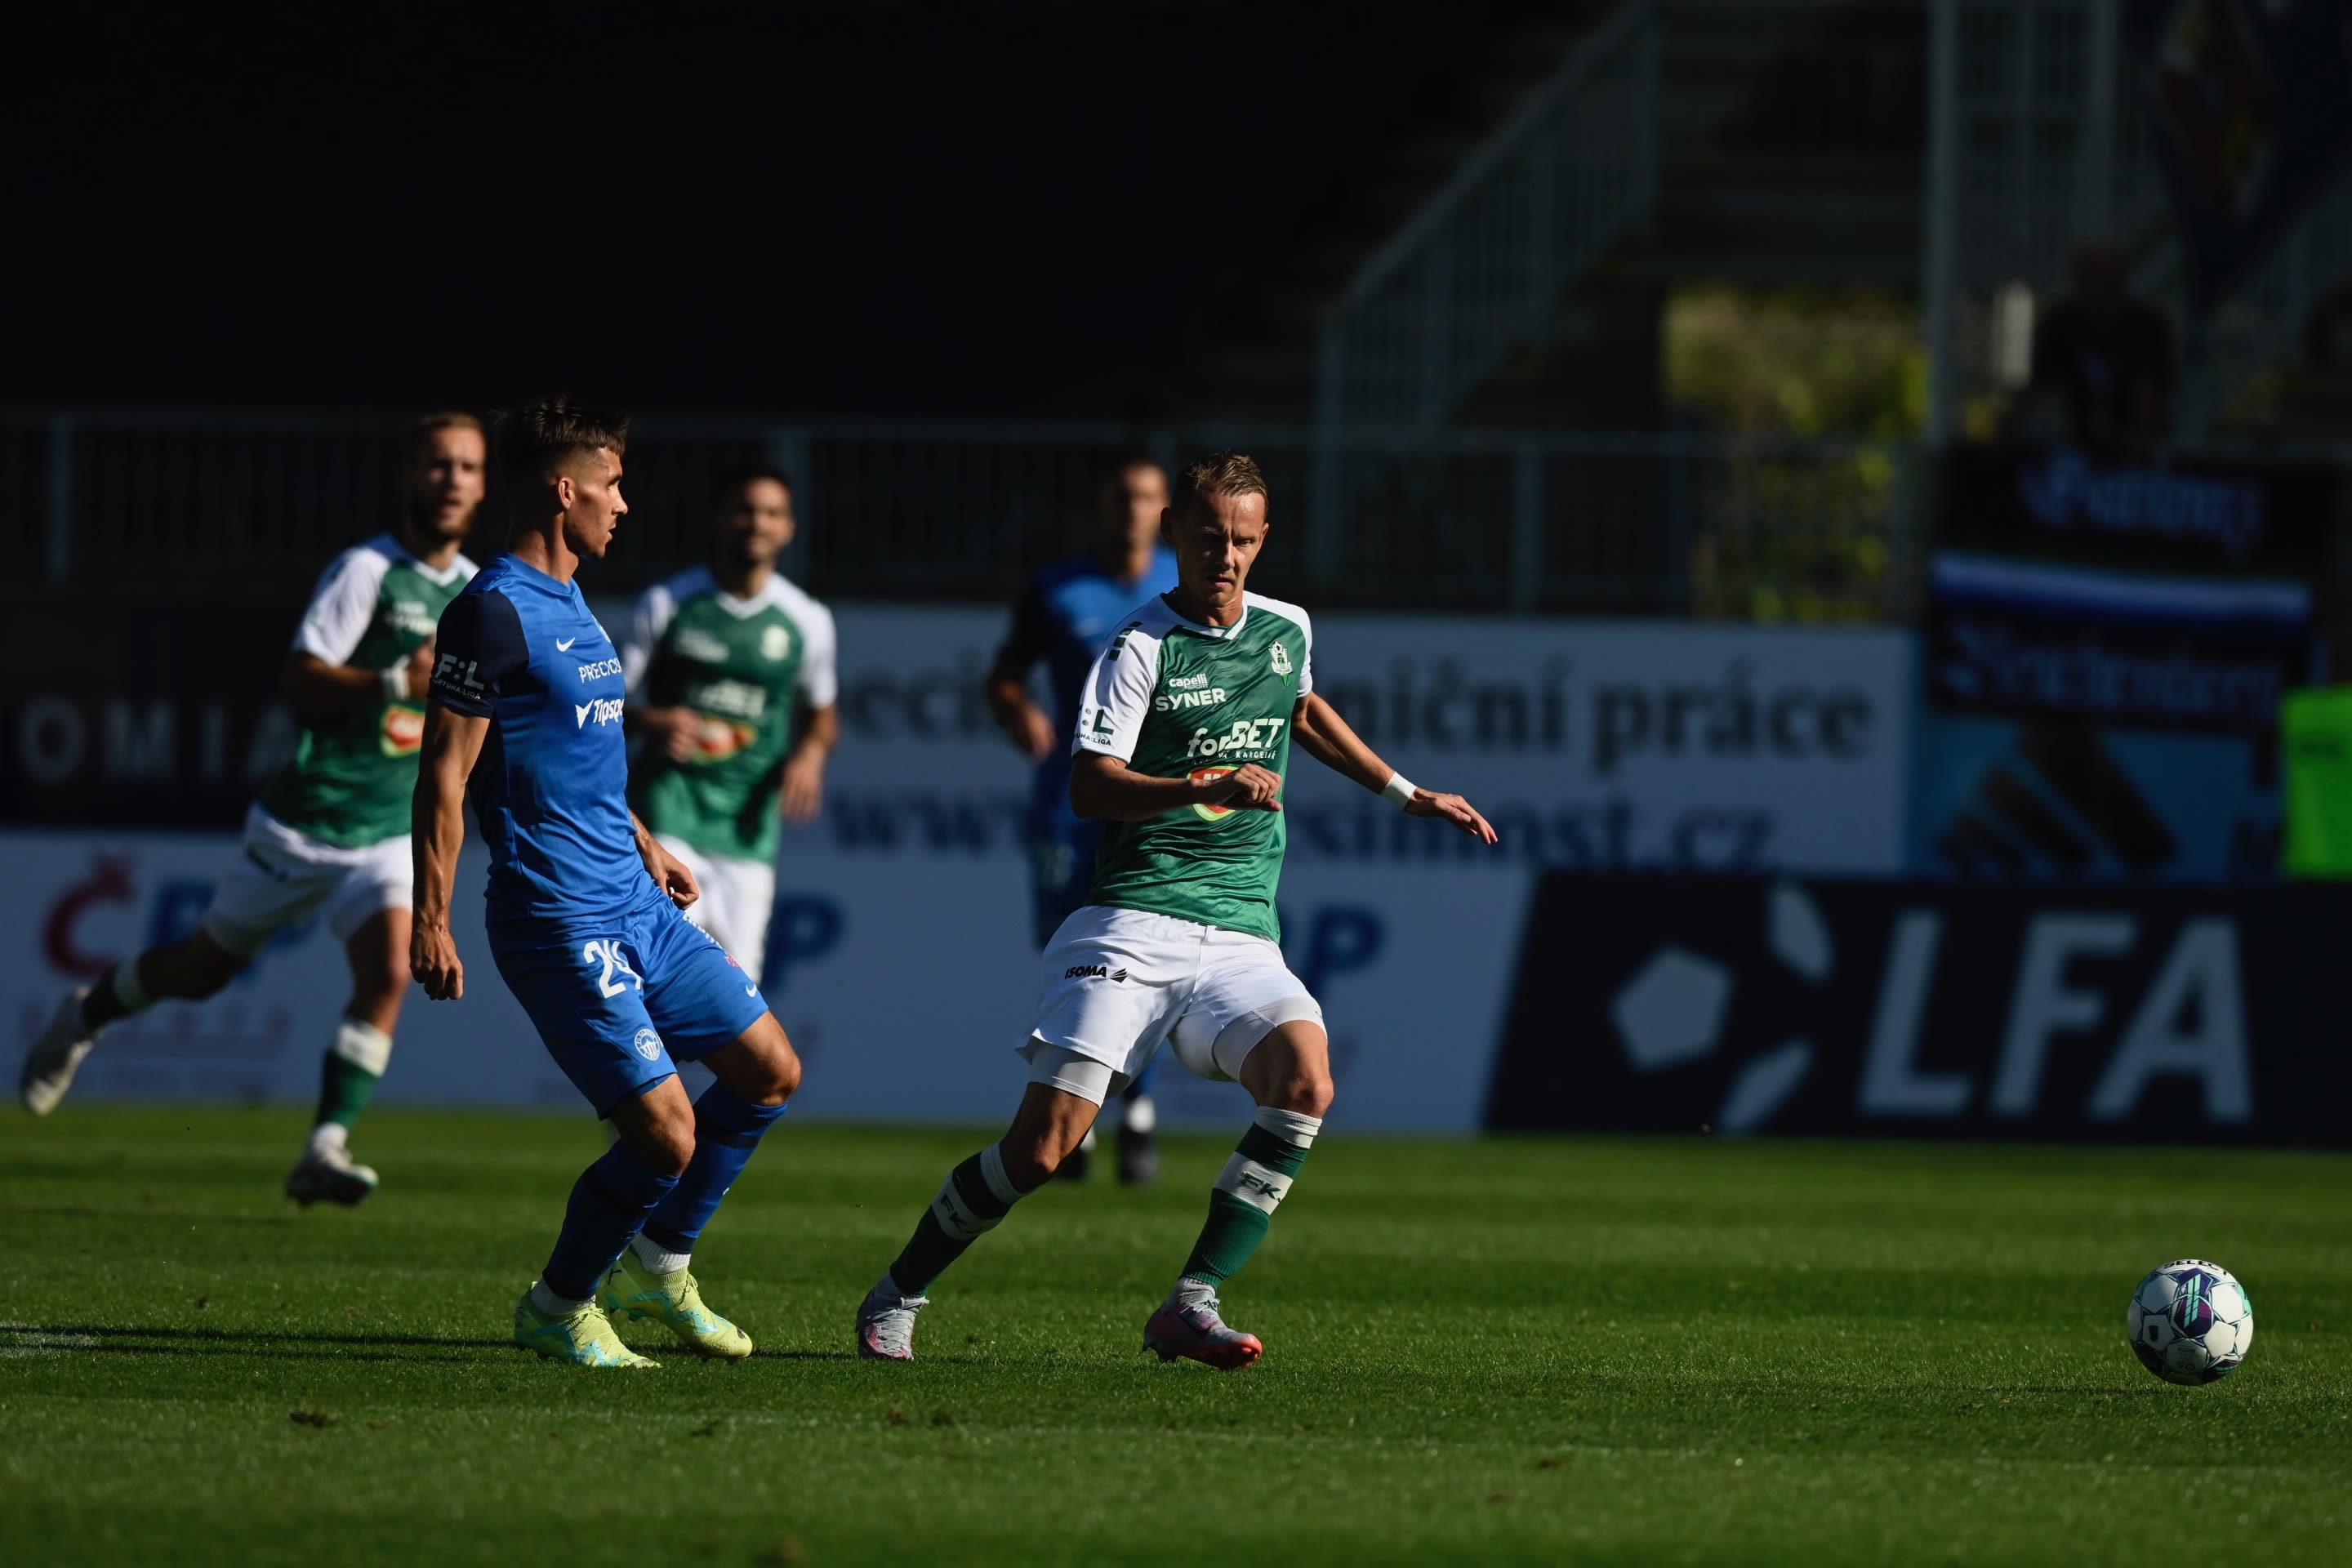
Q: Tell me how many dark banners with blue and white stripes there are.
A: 1